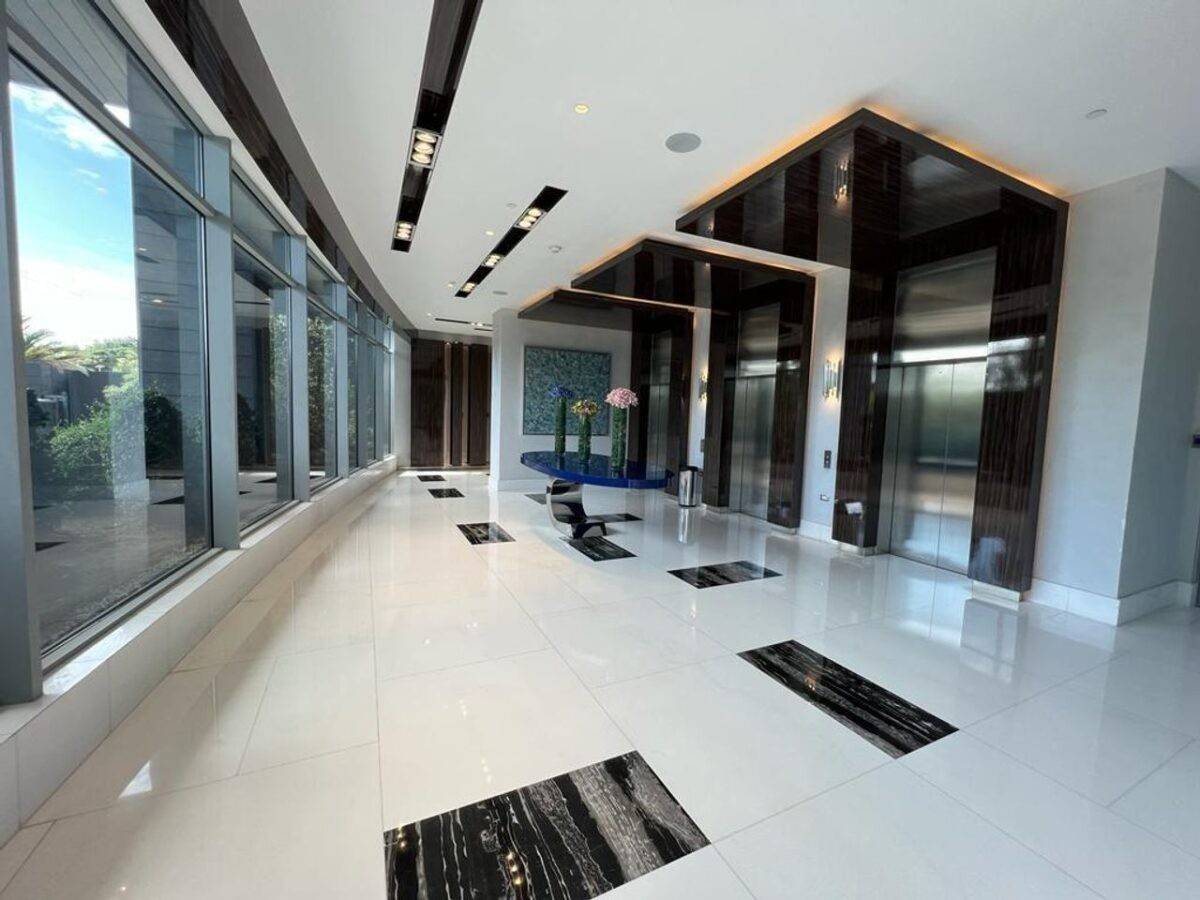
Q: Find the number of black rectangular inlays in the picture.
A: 9